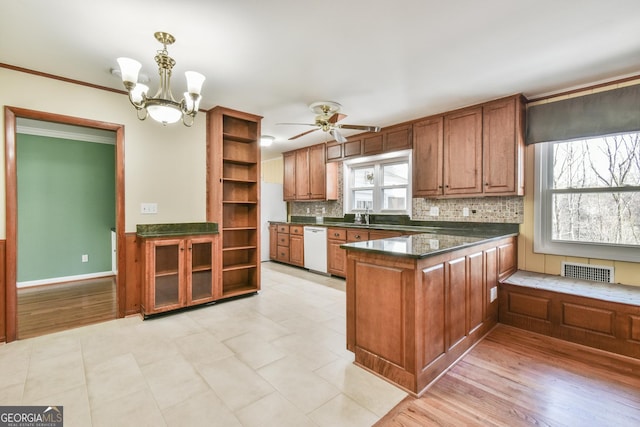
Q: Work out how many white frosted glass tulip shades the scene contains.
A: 4